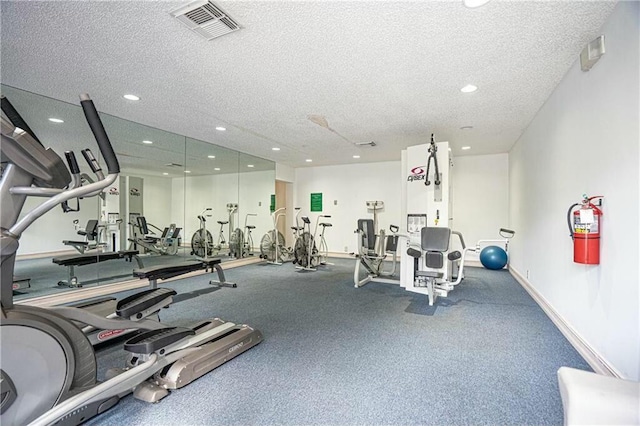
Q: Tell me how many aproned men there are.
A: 0